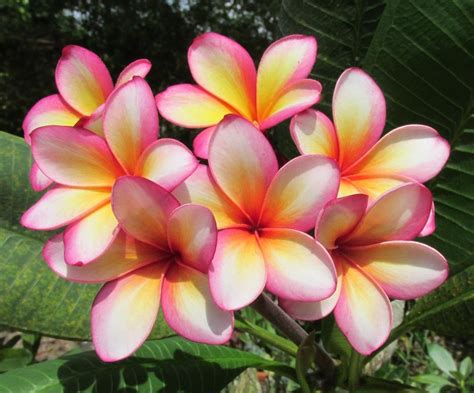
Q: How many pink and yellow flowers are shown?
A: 7